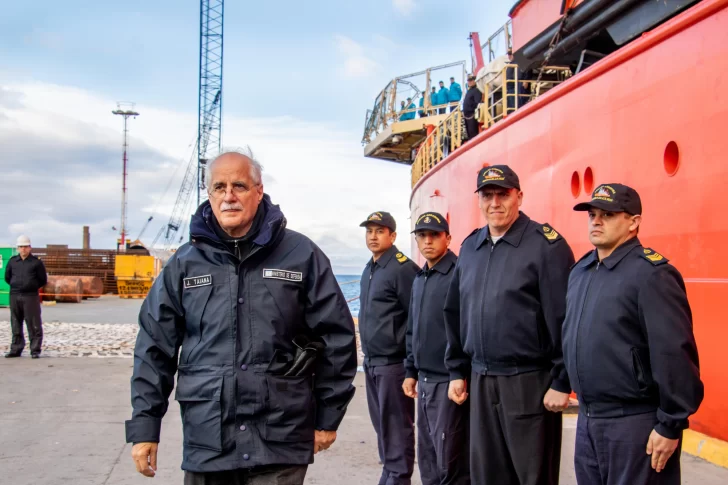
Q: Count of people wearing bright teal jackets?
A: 6